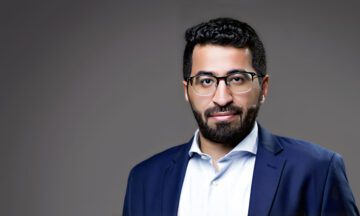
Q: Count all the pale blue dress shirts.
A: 1